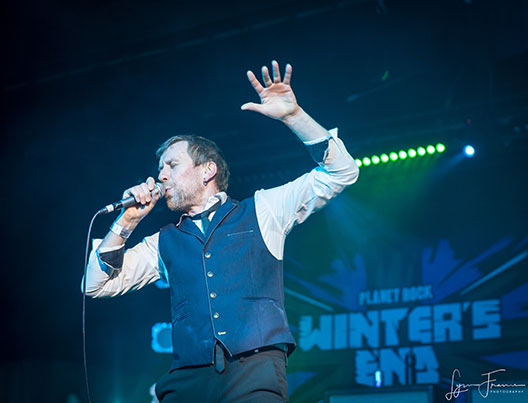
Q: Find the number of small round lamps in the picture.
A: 11